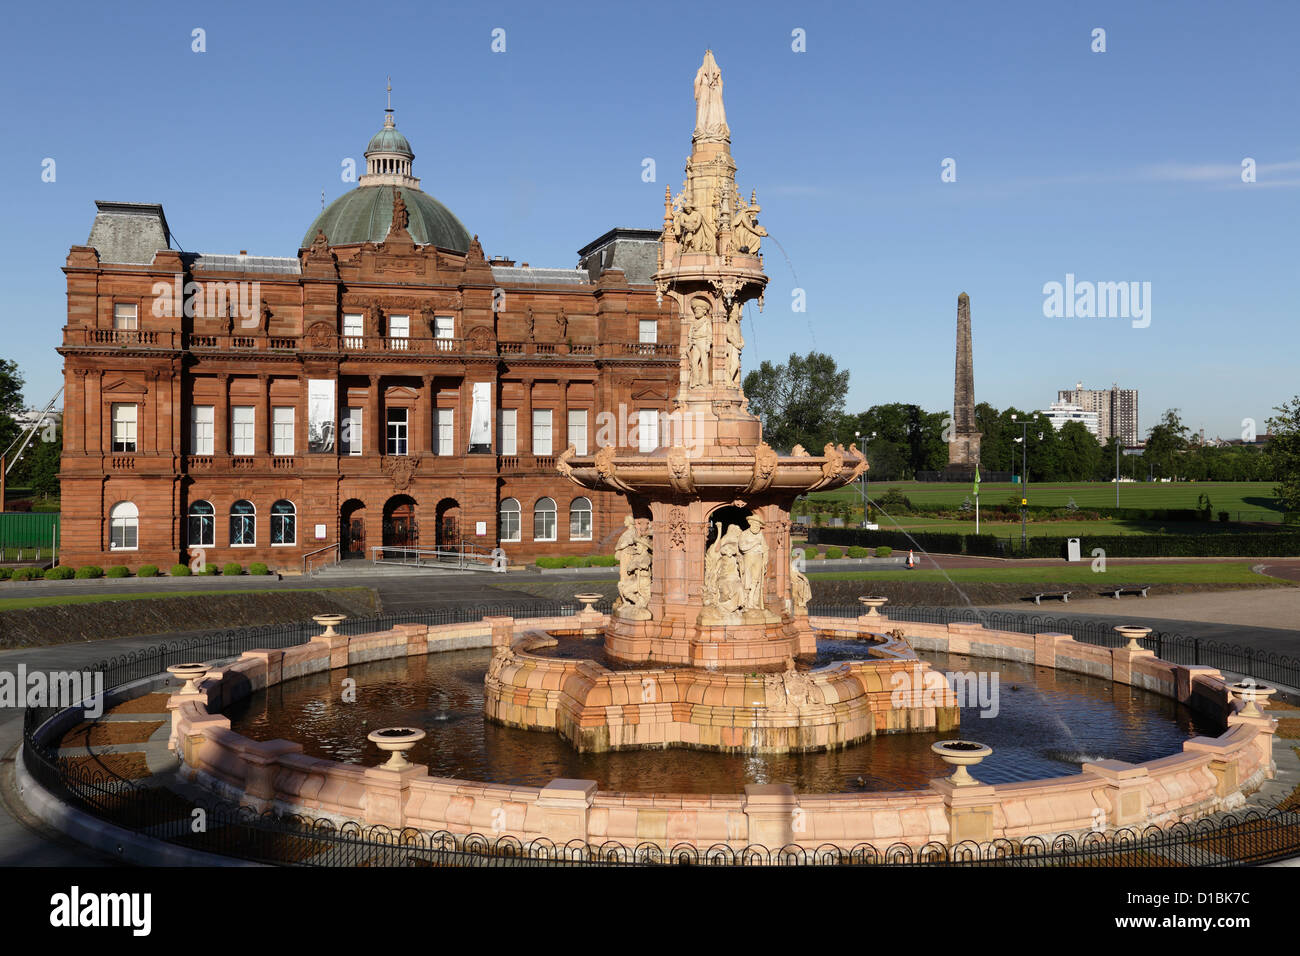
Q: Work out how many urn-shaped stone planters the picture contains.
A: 8